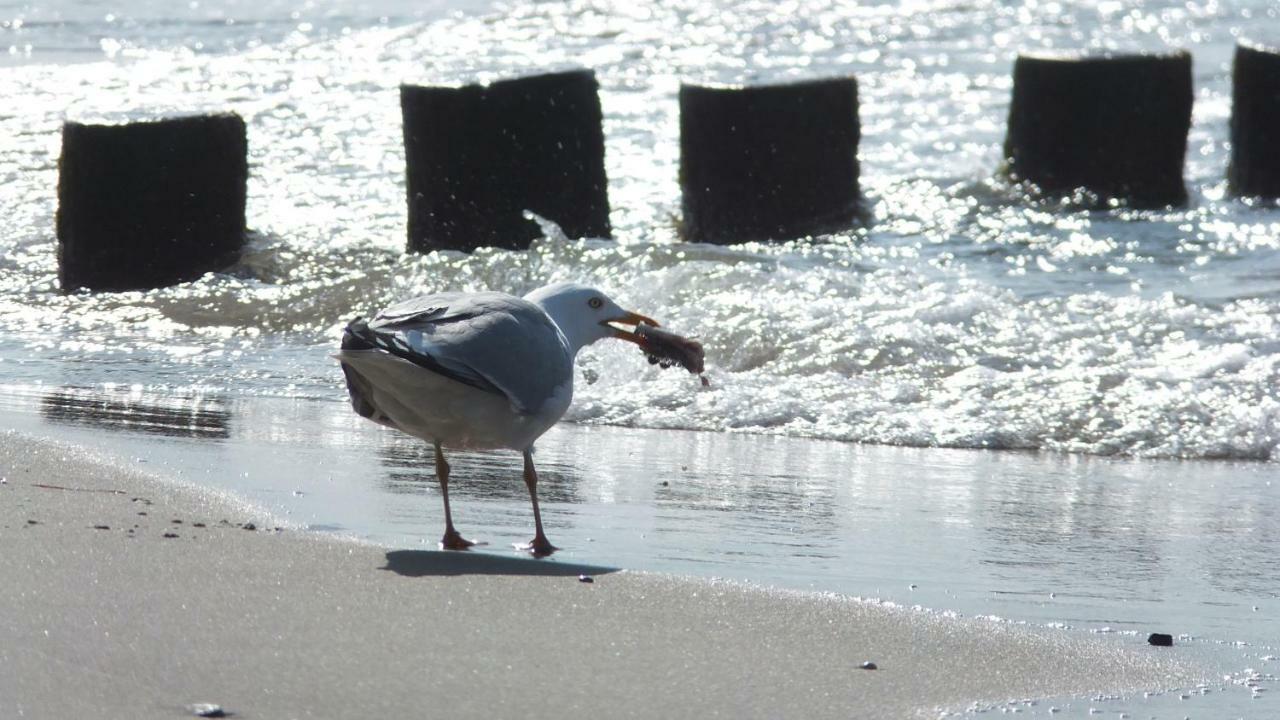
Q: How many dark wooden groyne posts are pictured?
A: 5